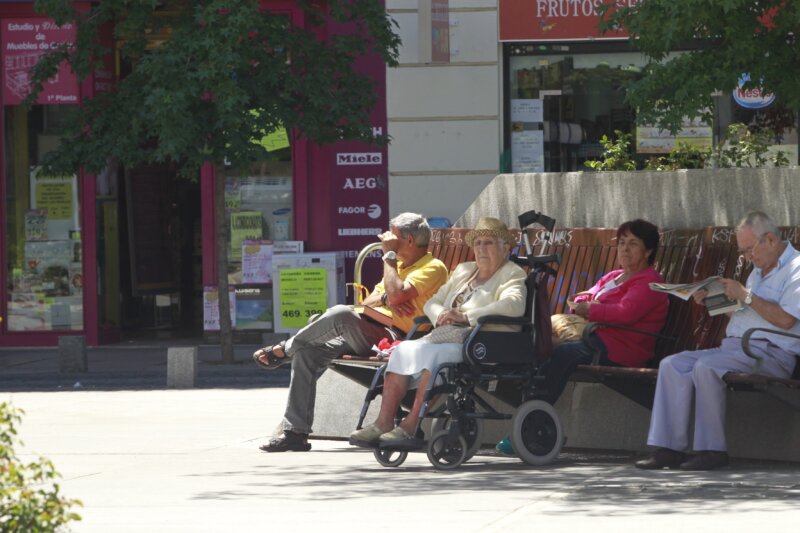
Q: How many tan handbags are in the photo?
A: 1